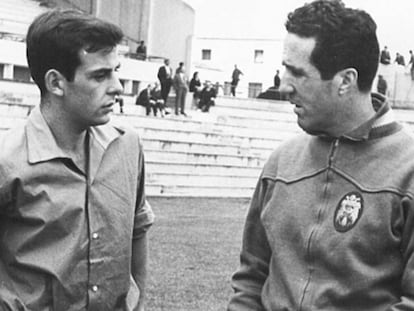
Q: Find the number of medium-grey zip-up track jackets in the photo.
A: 1